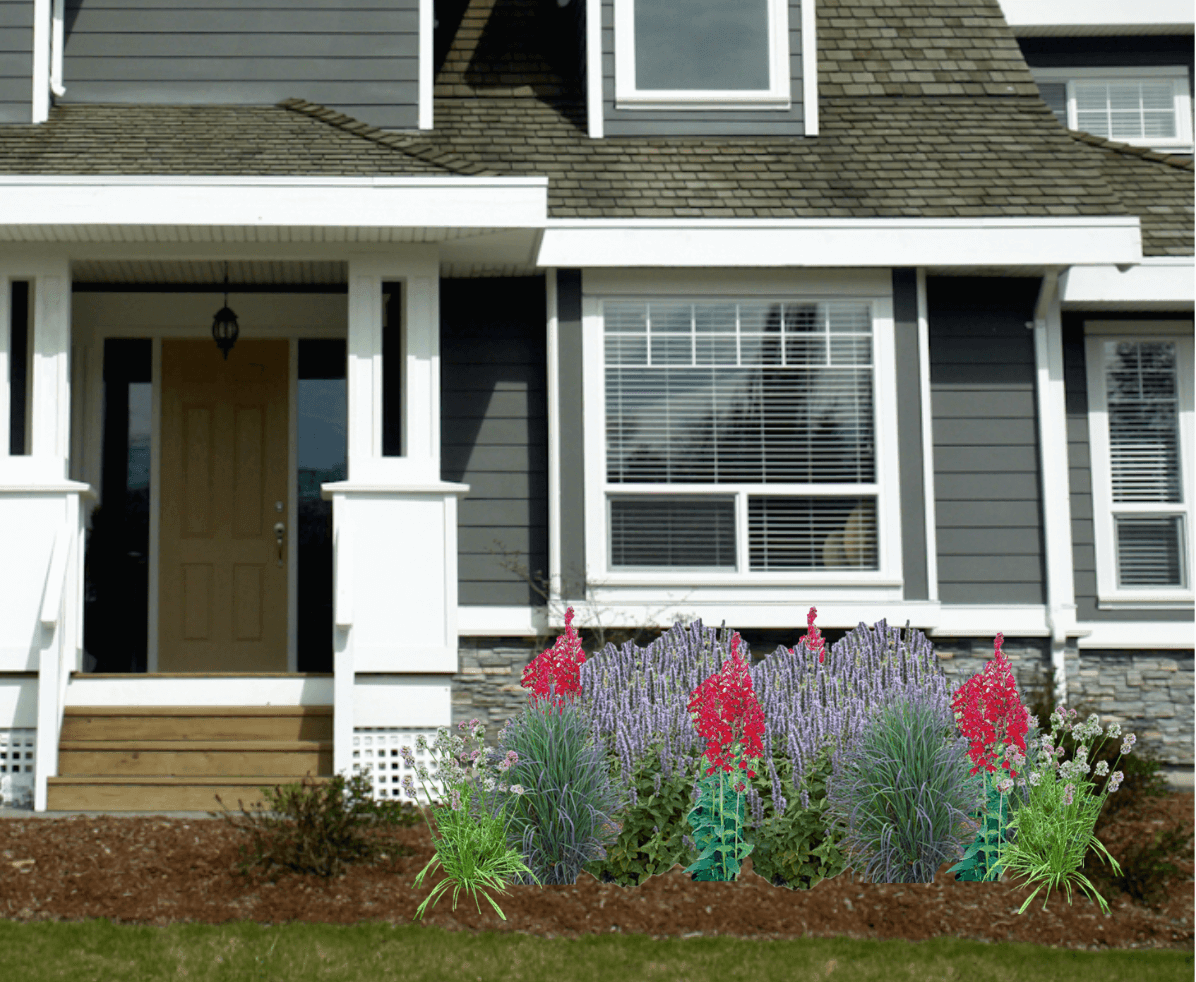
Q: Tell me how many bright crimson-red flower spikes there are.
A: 4